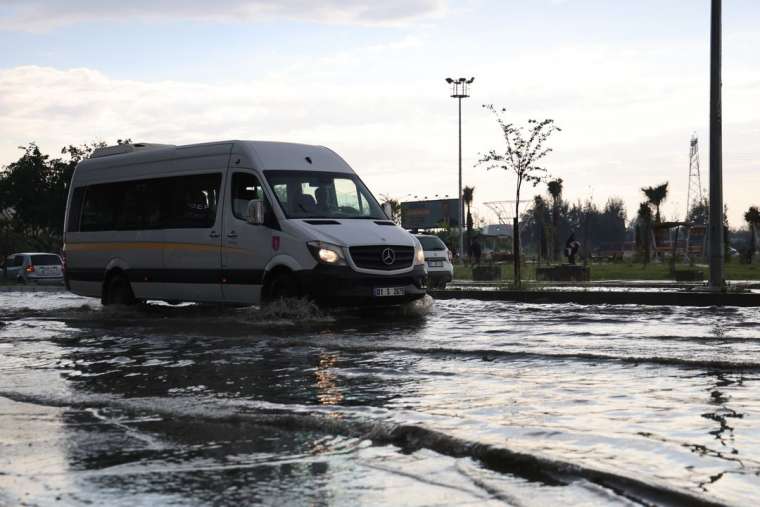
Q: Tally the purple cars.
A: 0